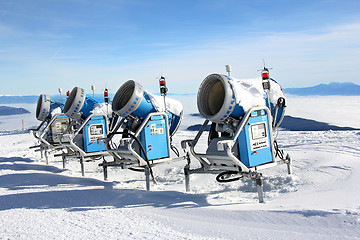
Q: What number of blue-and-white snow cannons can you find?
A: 4